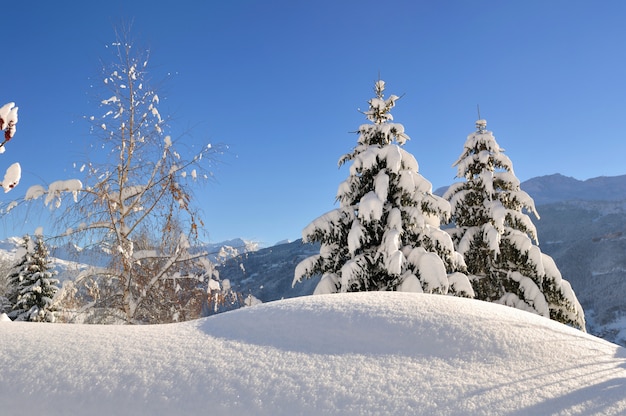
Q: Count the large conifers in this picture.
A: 2